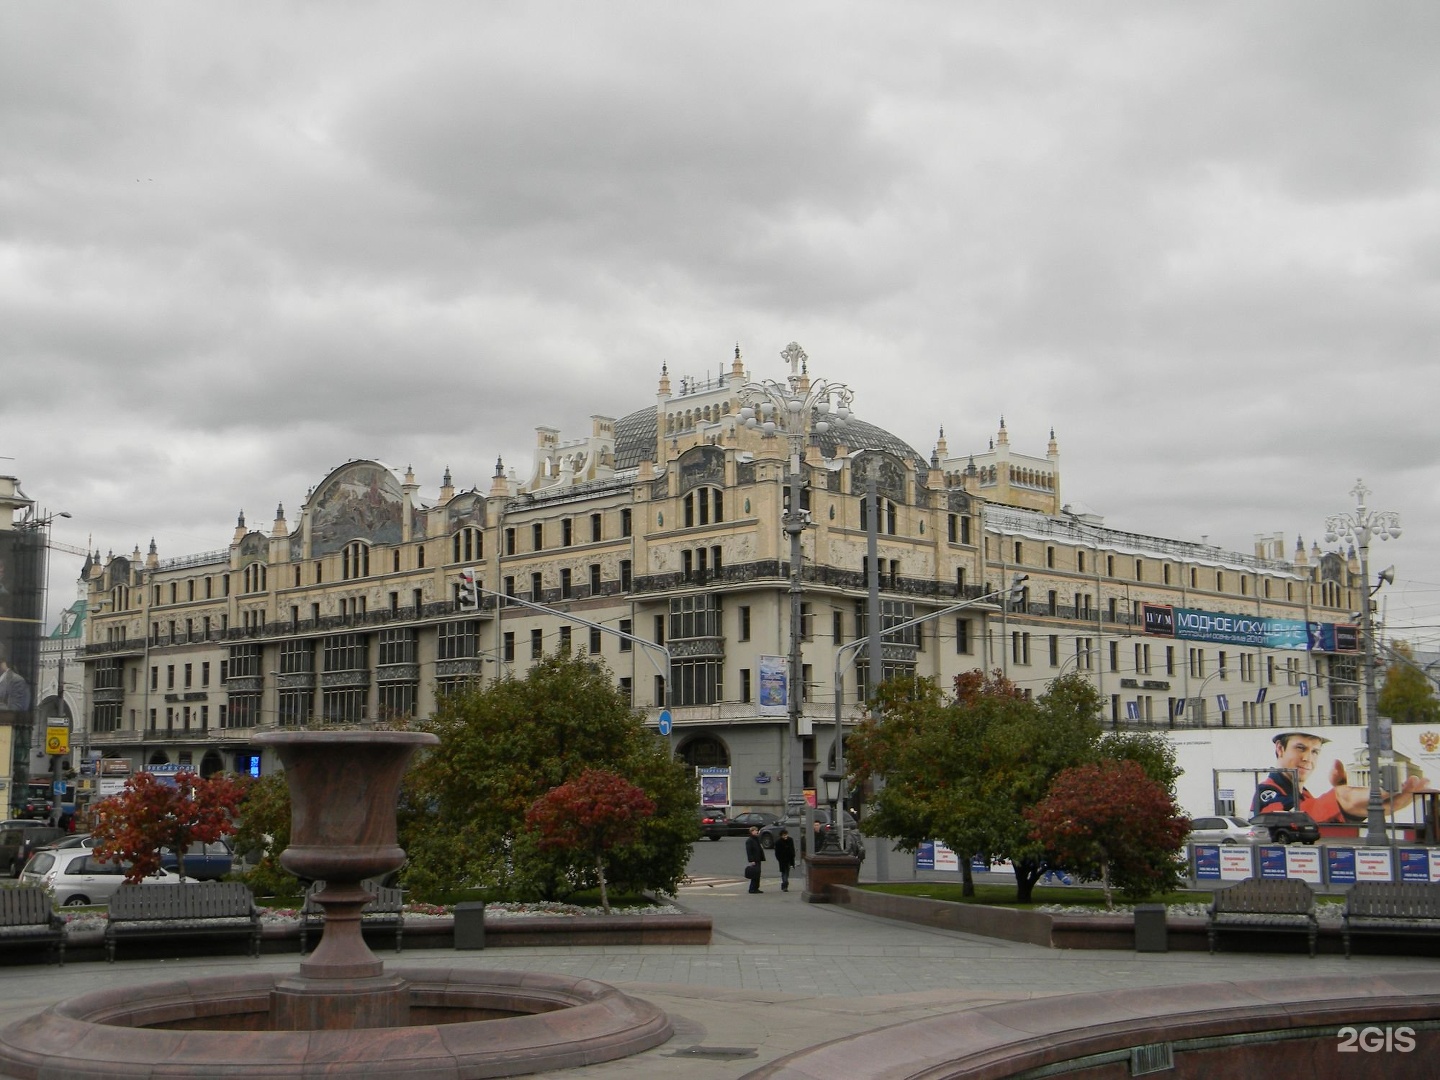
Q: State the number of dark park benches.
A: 5